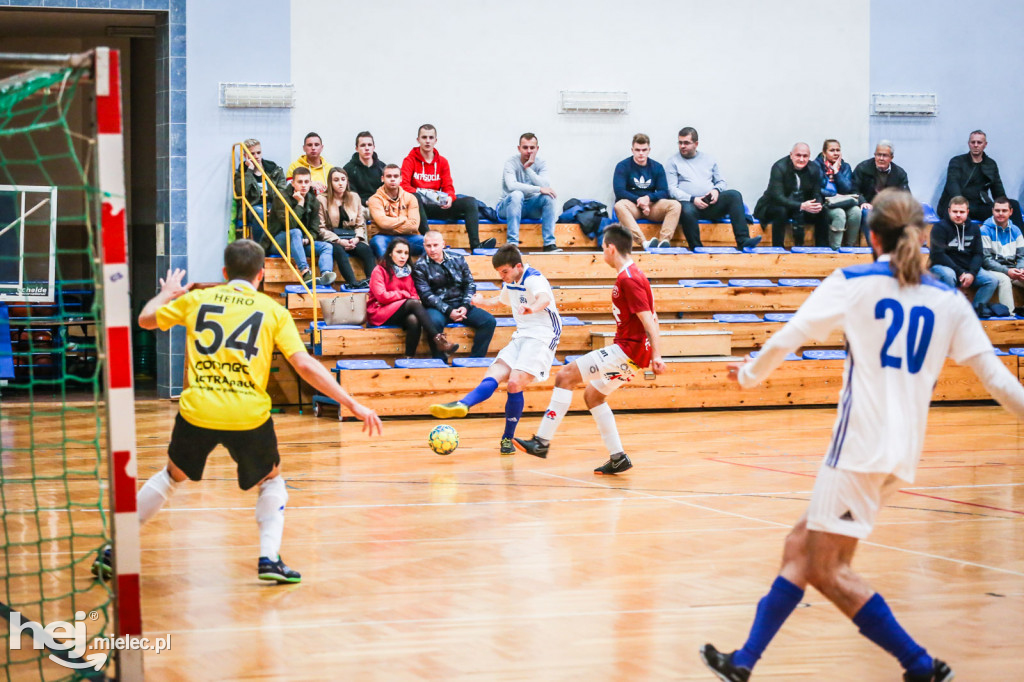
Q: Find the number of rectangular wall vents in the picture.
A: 3